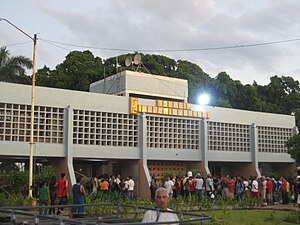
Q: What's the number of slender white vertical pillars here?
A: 4